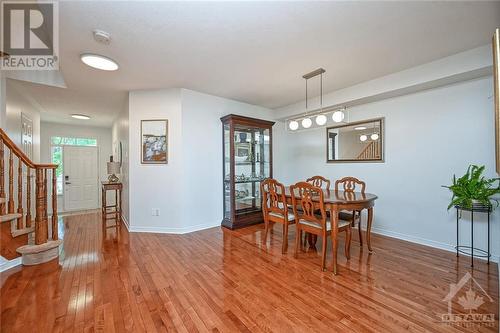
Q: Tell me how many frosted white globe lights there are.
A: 4